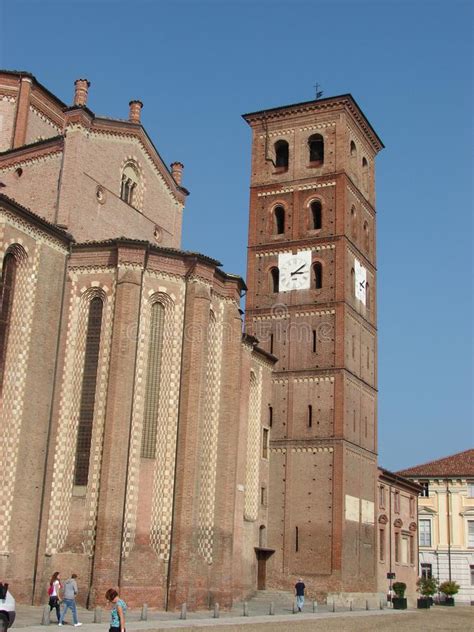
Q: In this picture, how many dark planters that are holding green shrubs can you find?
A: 3